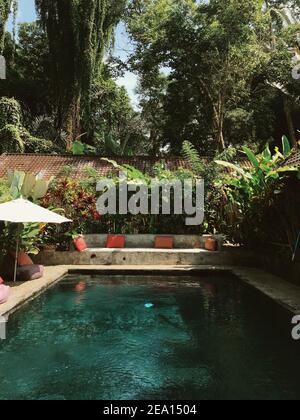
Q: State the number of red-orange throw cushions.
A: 4